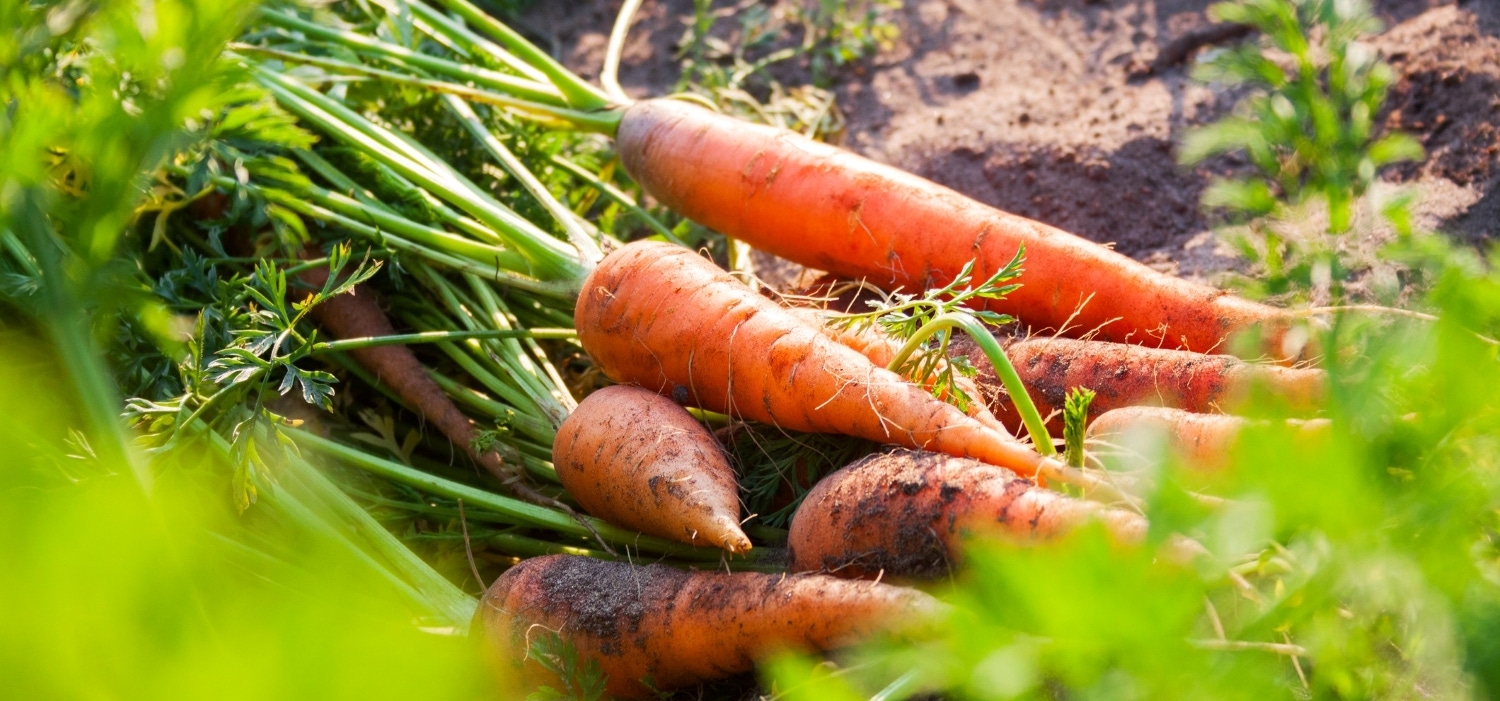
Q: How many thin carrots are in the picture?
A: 1